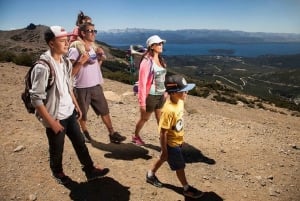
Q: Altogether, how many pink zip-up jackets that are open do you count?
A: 1